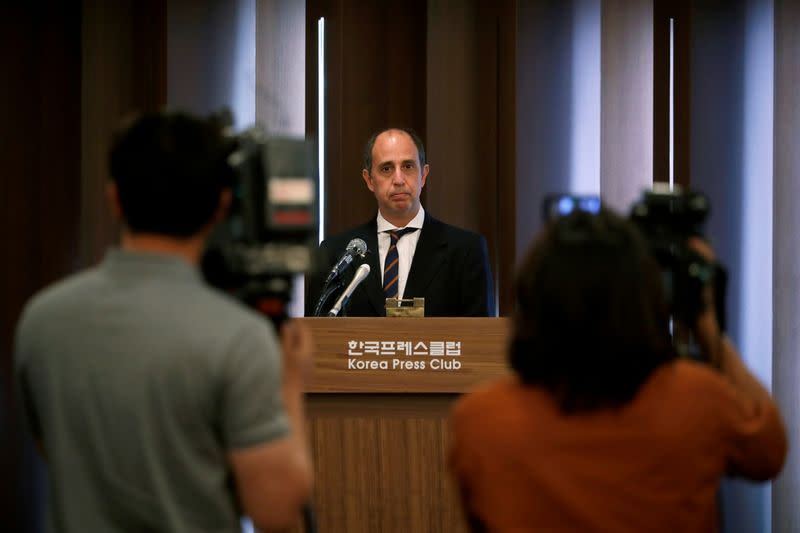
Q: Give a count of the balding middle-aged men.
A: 1